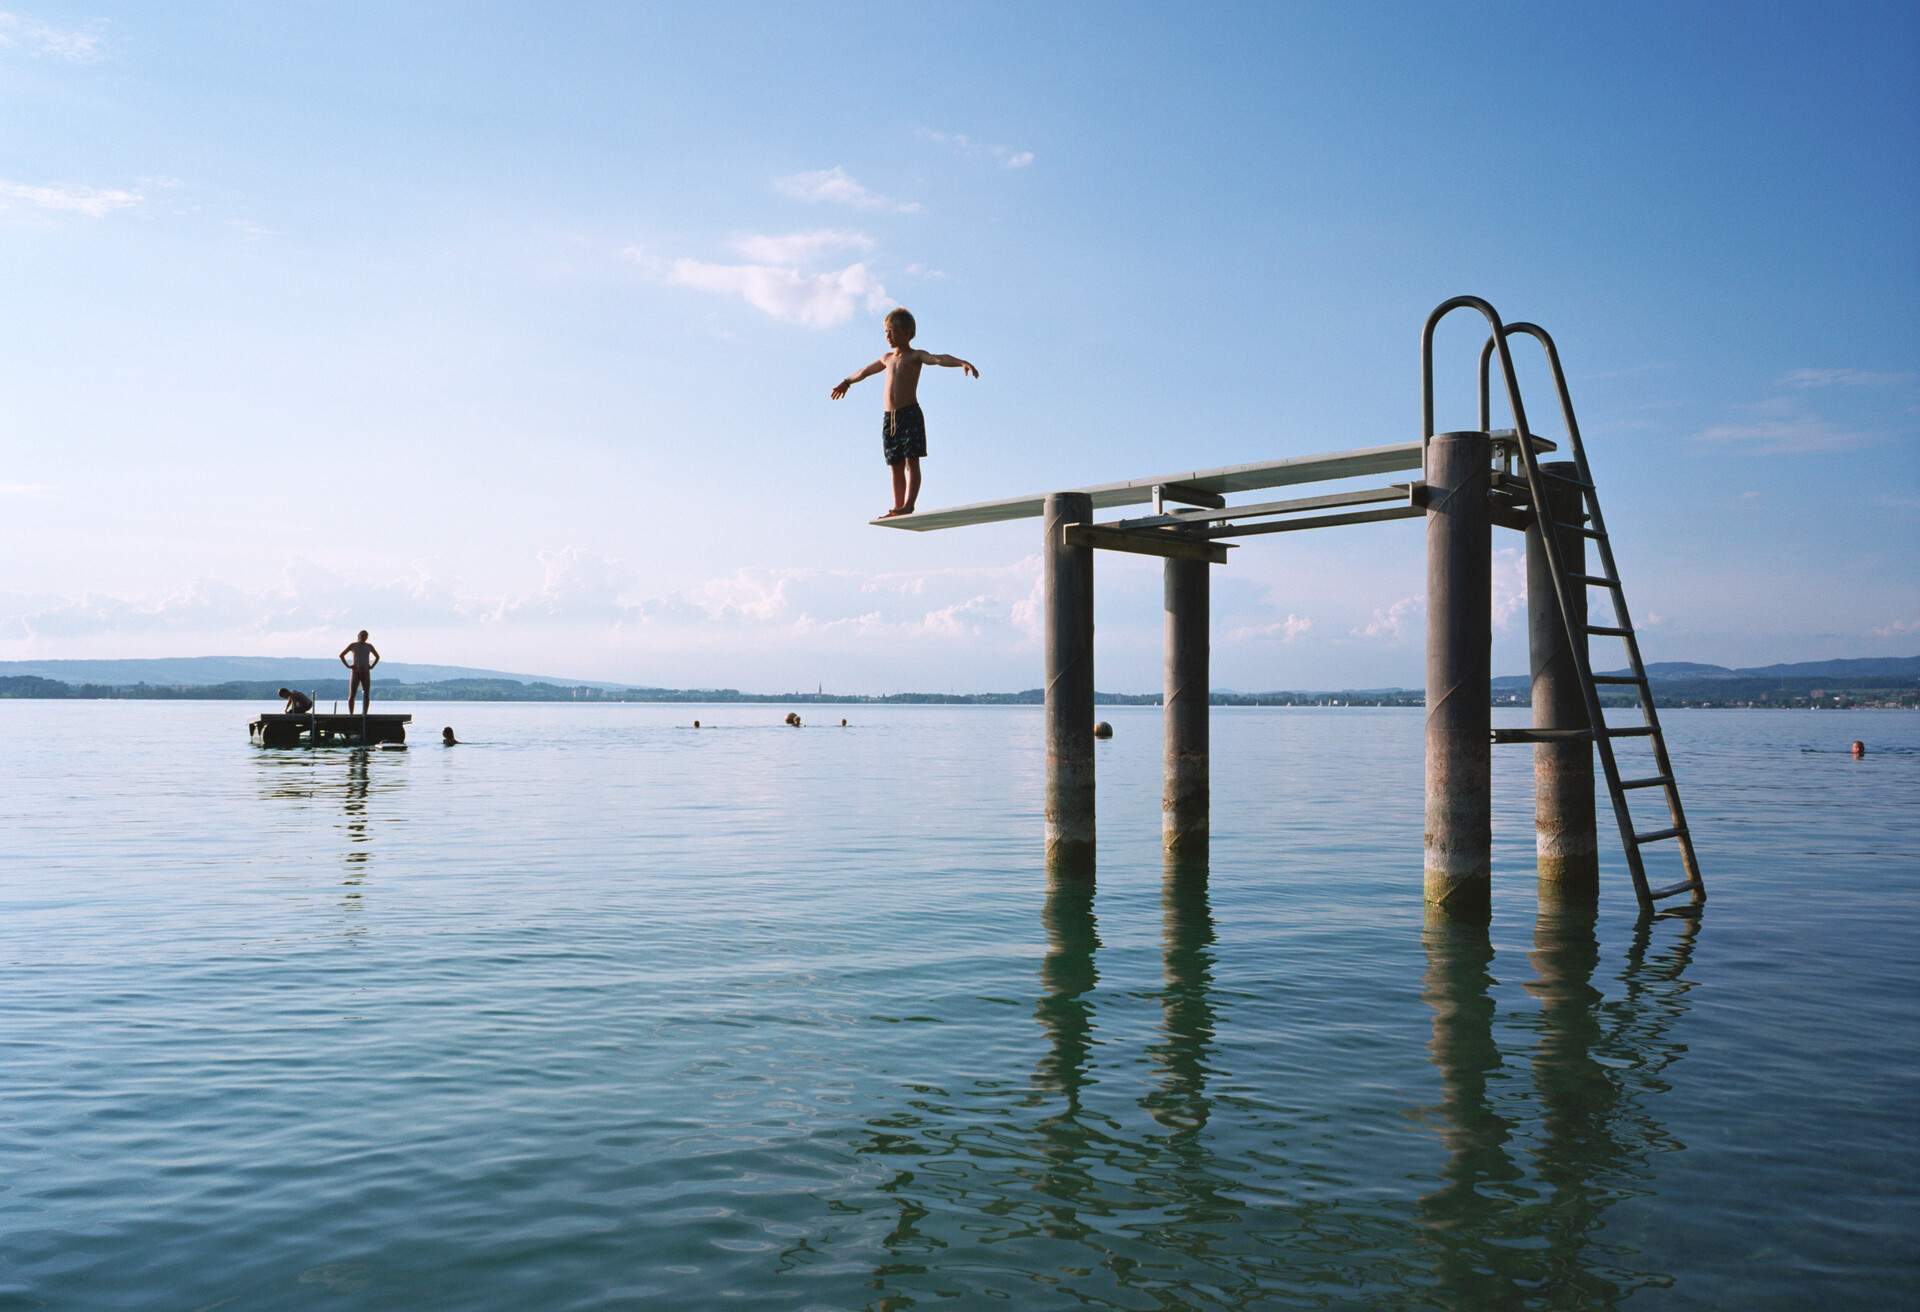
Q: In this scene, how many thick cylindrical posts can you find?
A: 4